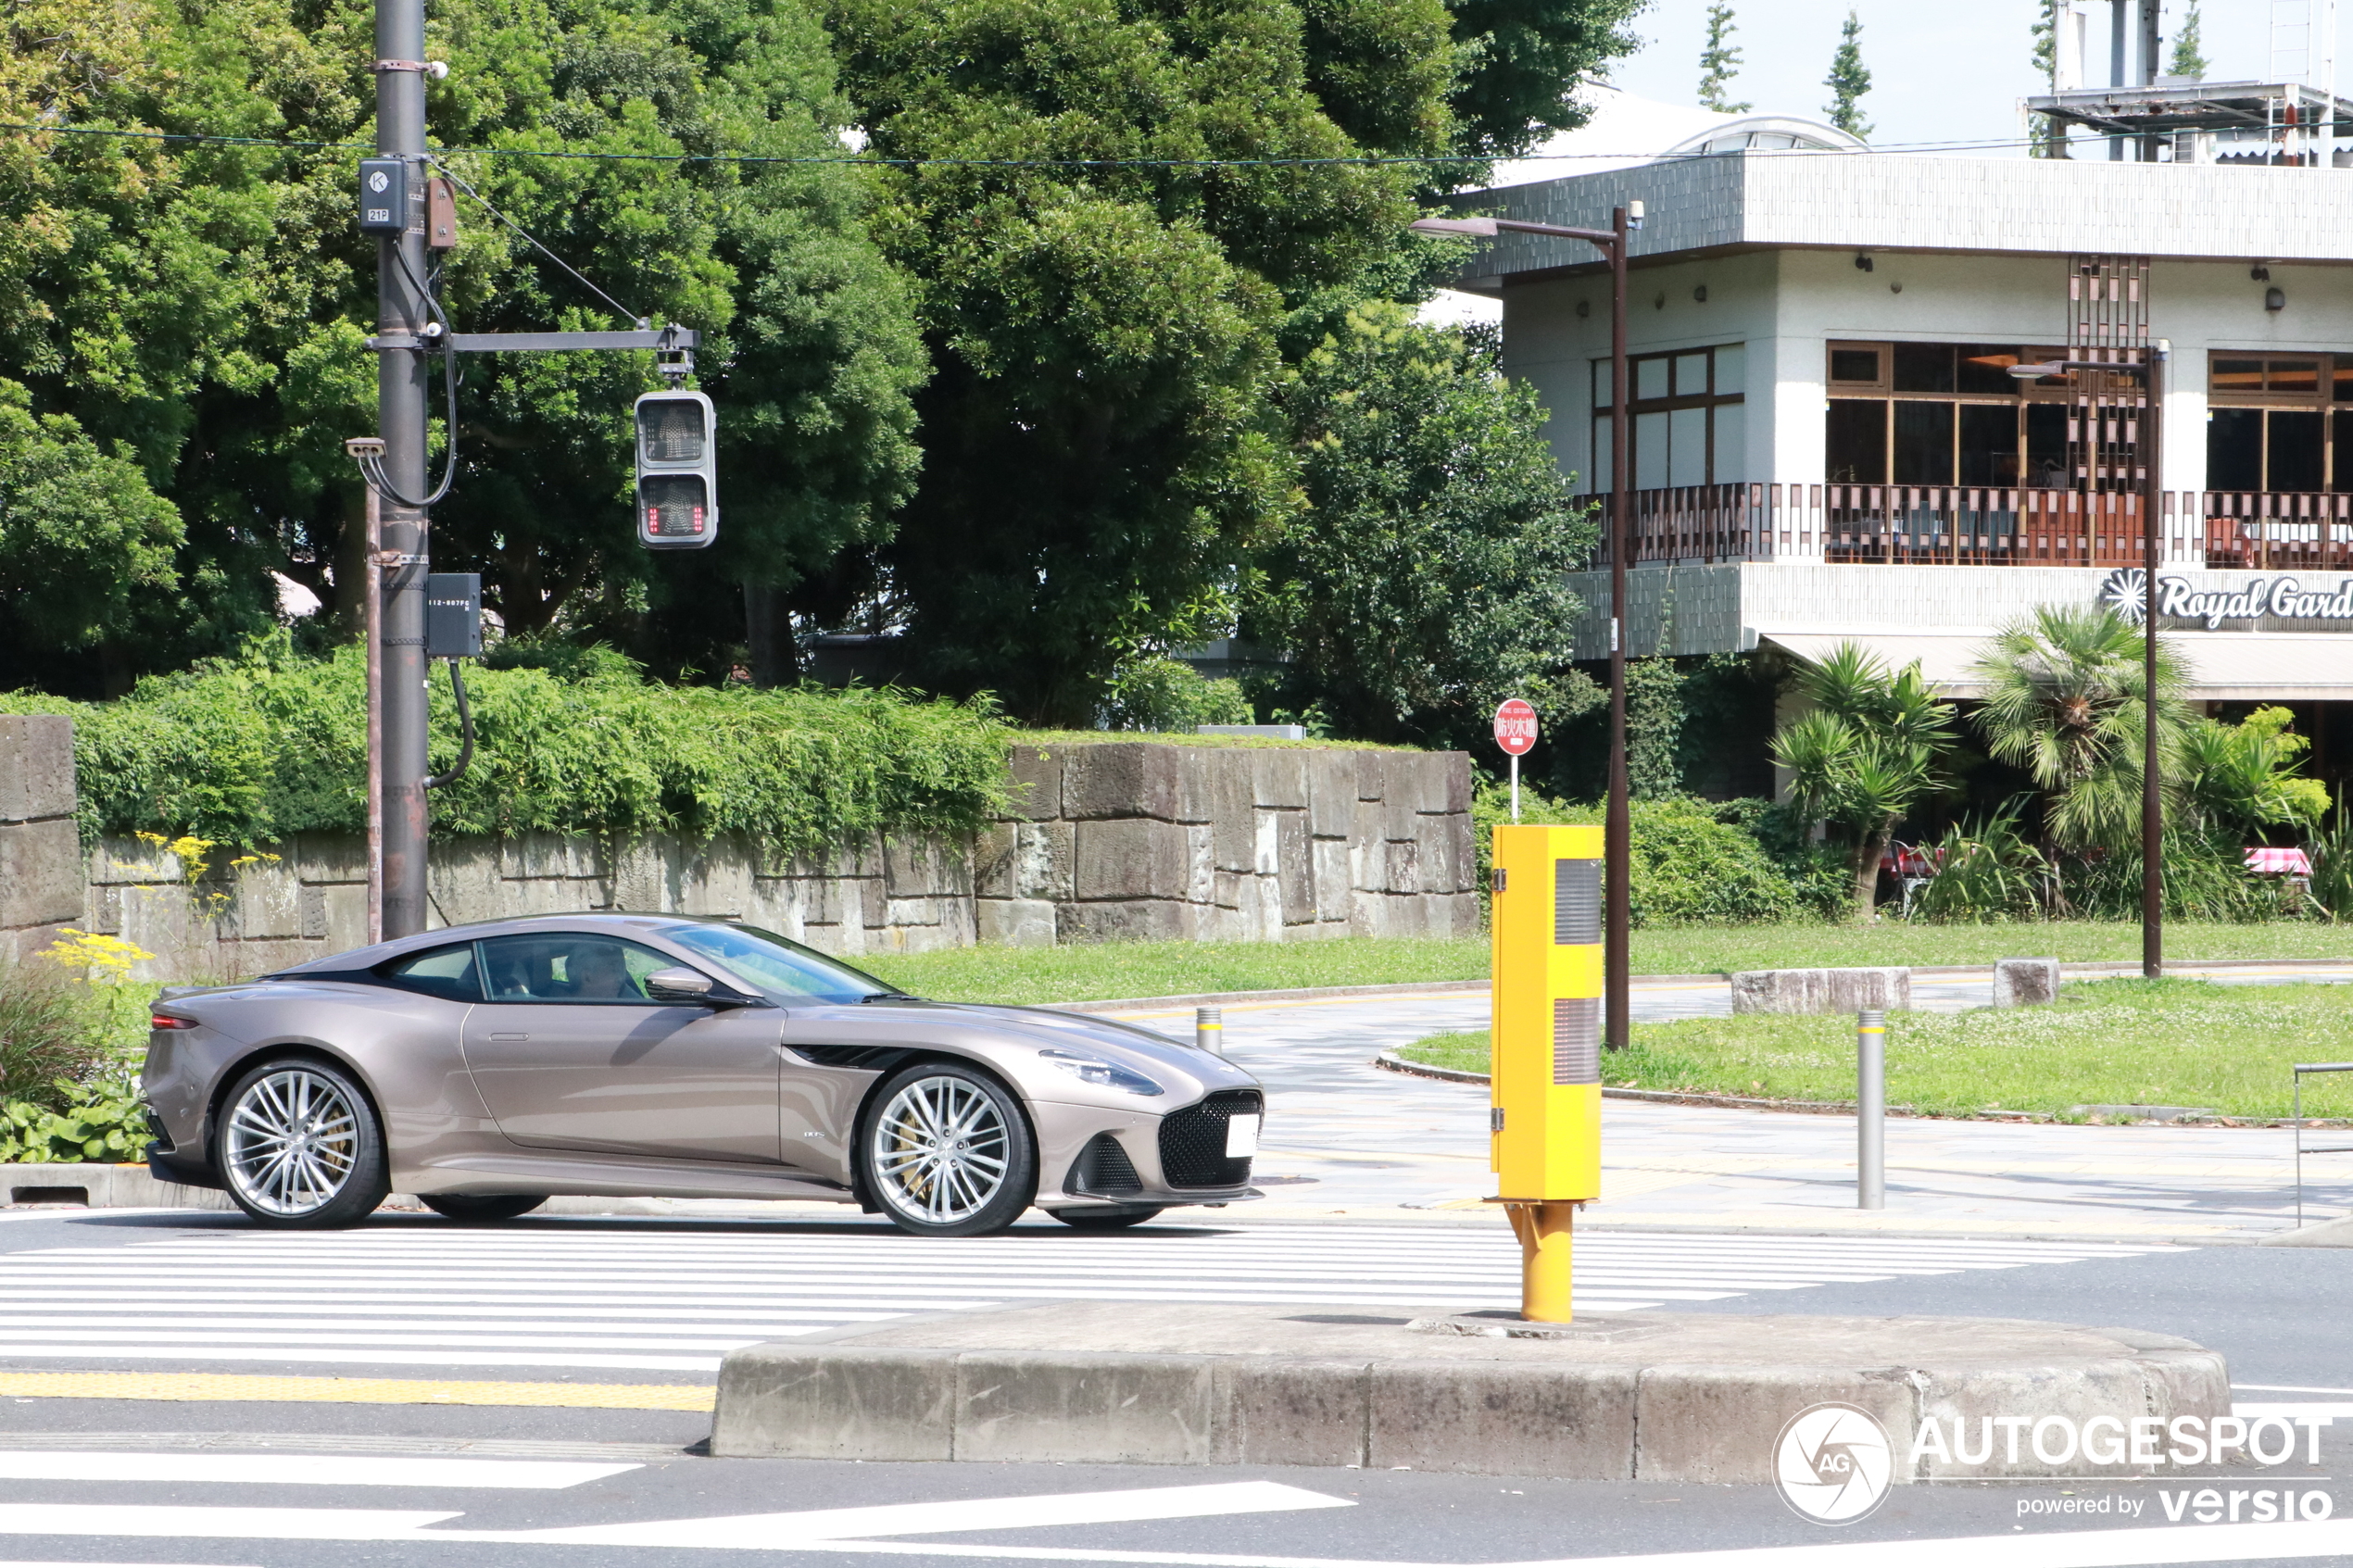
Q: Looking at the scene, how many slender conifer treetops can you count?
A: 4